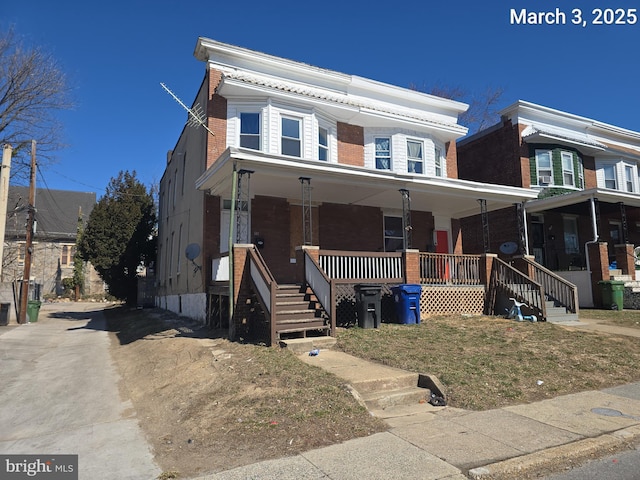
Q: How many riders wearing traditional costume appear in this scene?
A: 0